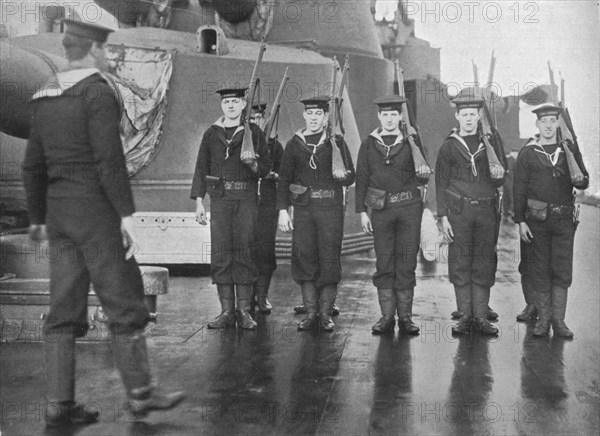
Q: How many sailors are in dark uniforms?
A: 7